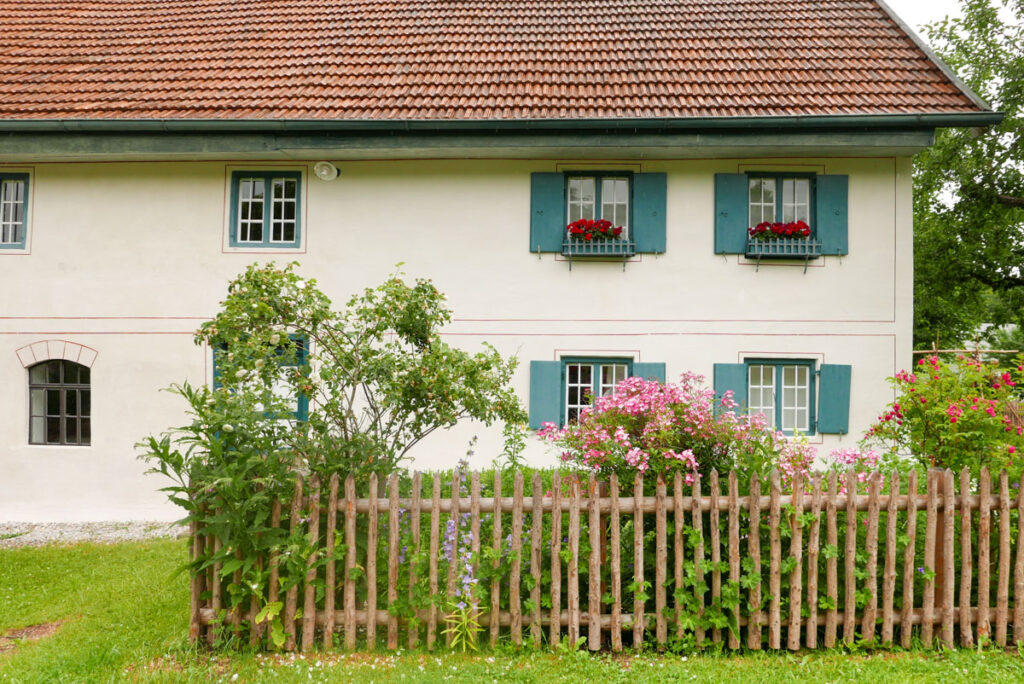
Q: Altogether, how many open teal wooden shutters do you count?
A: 8